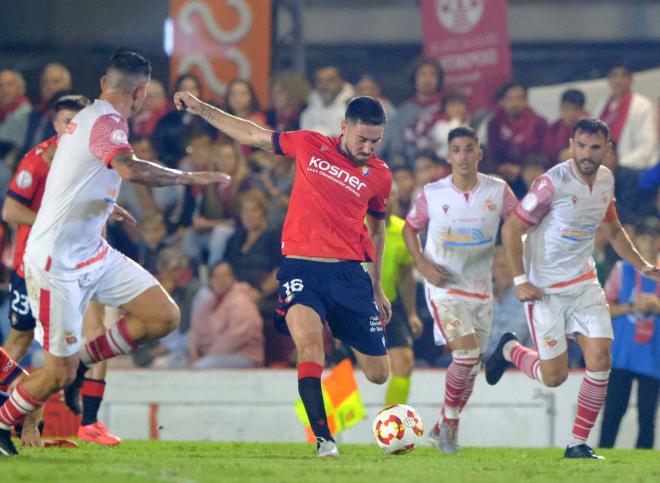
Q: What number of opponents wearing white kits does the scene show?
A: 3